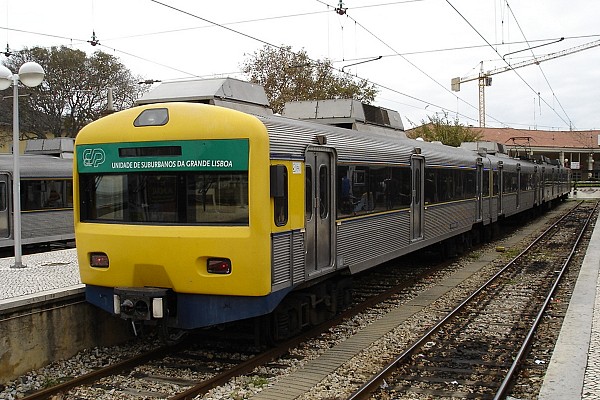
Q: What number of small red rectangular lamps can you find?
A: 2